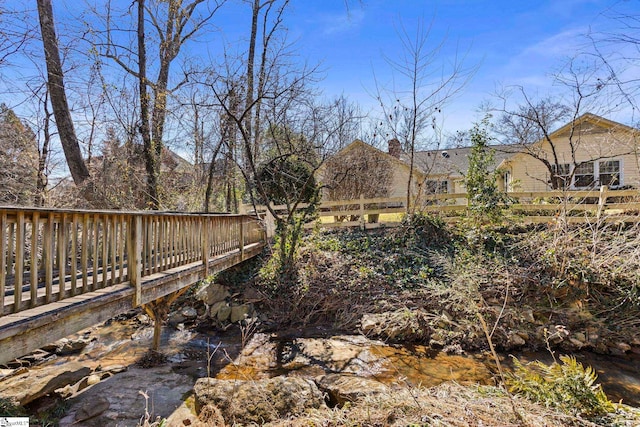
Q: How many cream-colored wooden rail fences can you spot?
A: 1